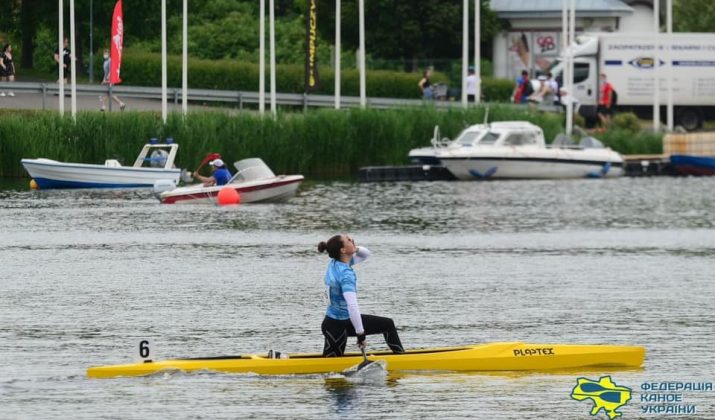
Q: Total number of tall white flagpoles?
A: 14